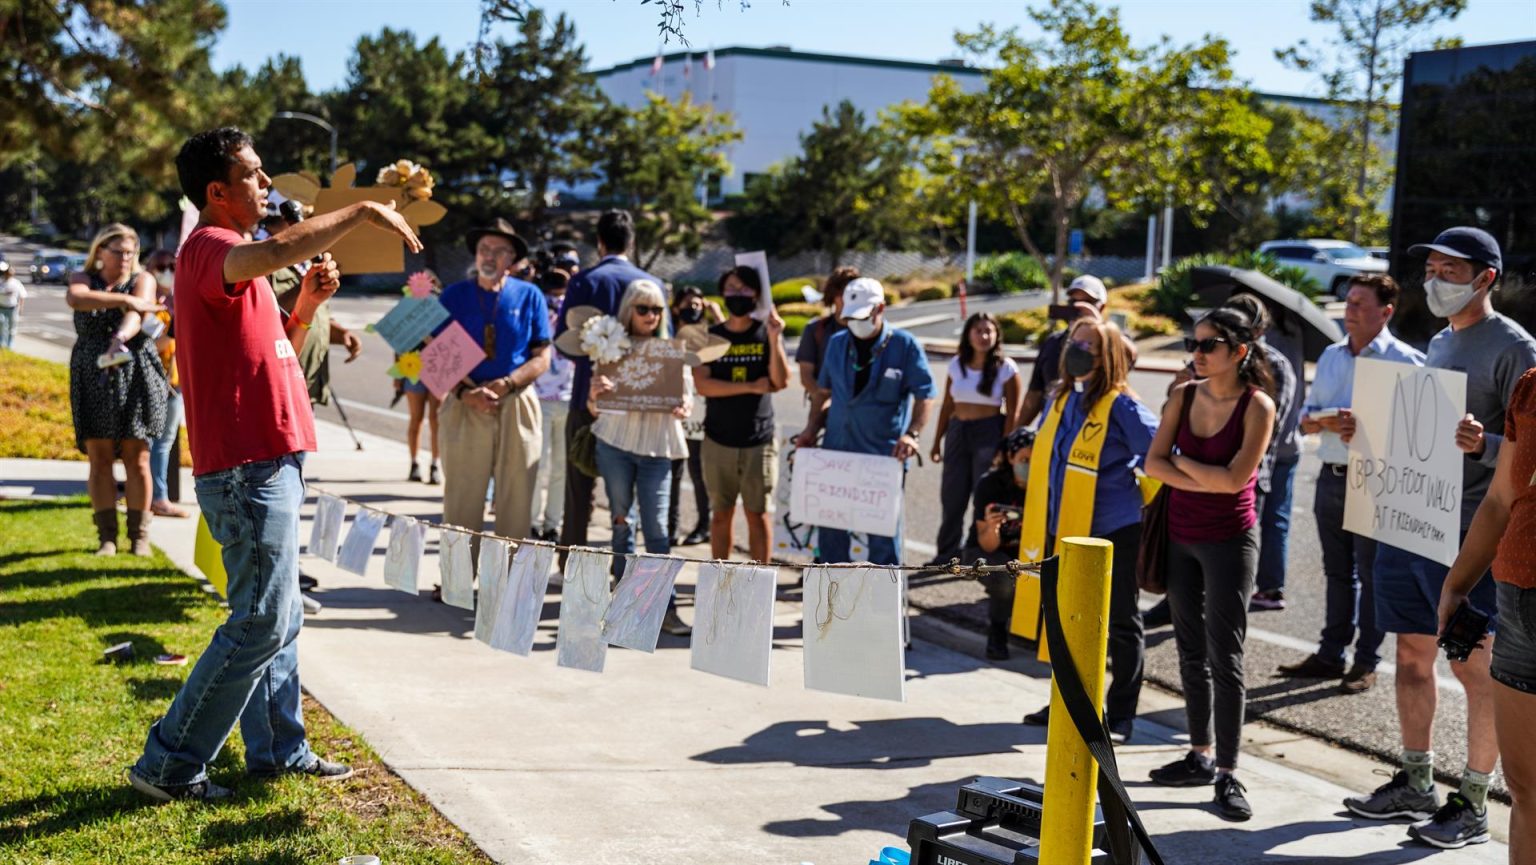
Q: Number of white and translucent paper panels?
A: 10